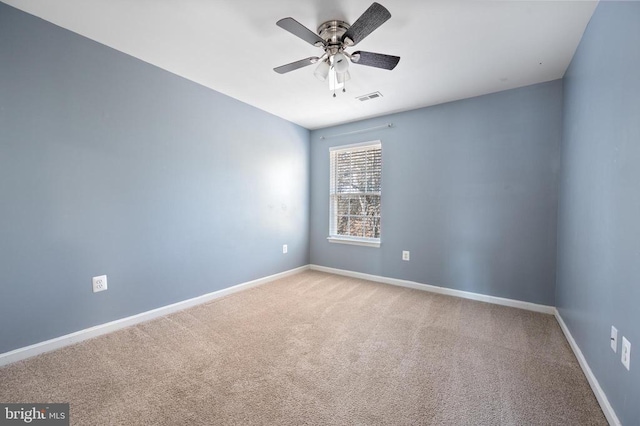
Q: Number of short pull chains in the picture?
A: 2